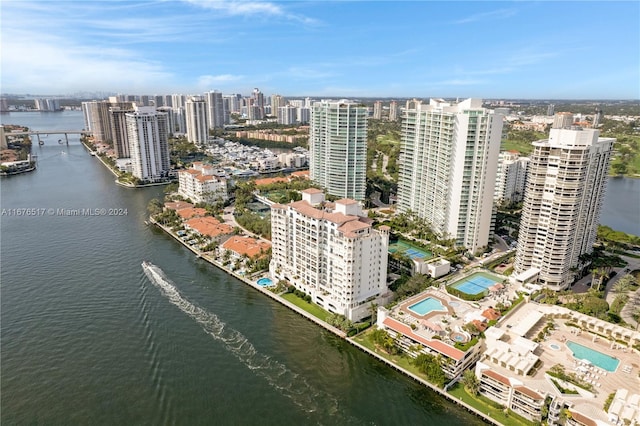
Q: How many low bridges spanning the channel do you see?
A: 1